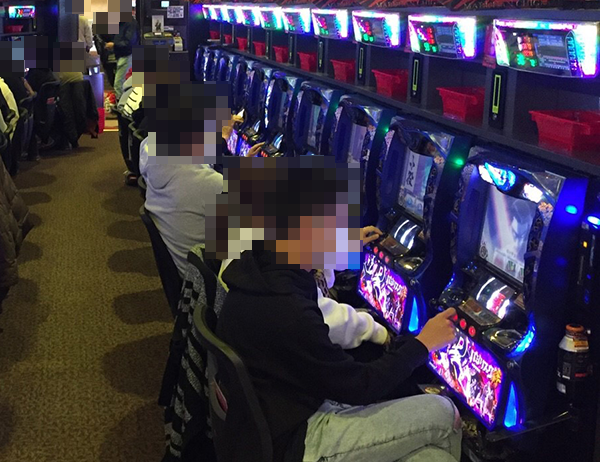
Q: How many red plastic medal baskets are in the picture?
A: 11